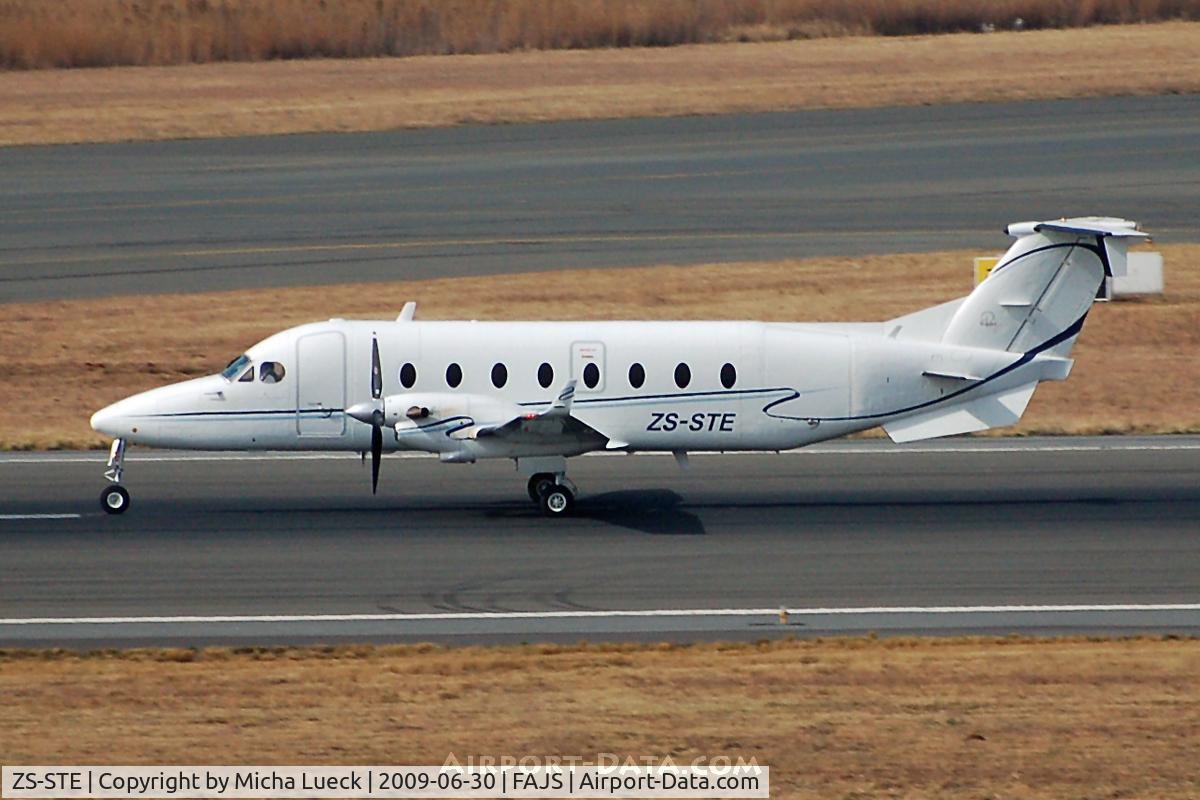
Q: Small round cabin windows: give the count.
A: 8